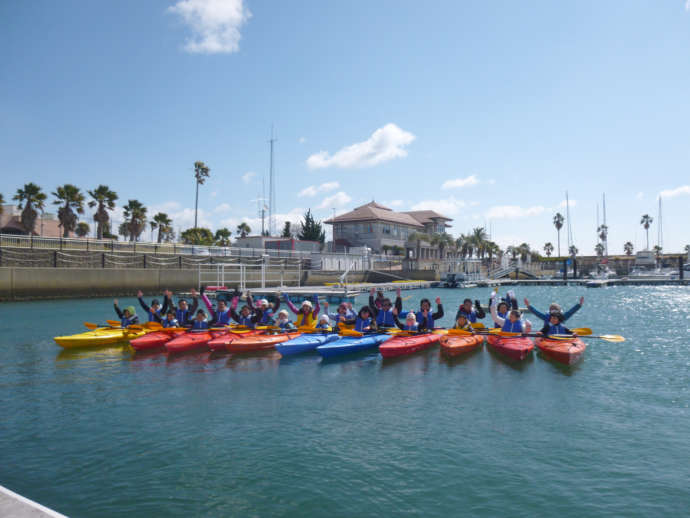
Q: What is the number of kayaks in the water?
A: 11